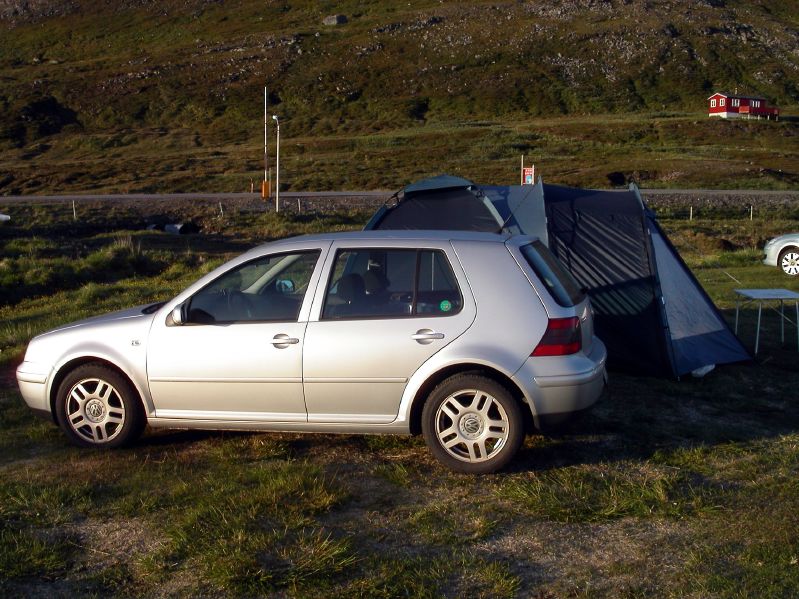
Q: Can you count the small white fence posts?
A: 5